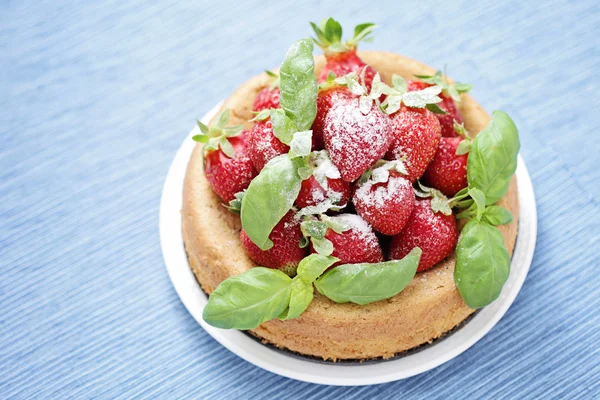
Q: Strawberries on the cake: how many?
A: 14